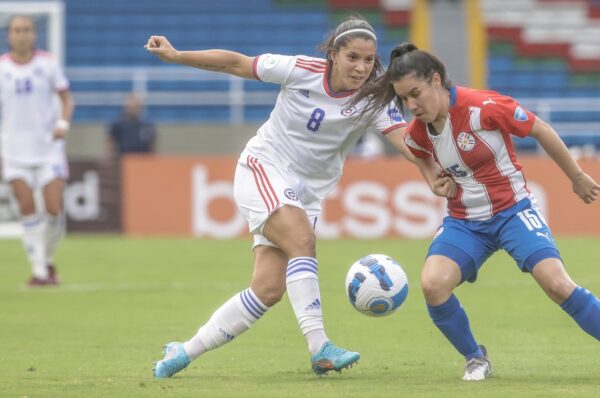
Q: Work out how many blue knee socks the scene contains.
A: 2